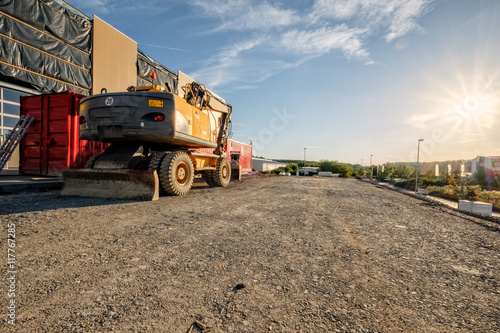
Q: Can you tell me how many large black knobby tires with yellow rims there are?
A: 2